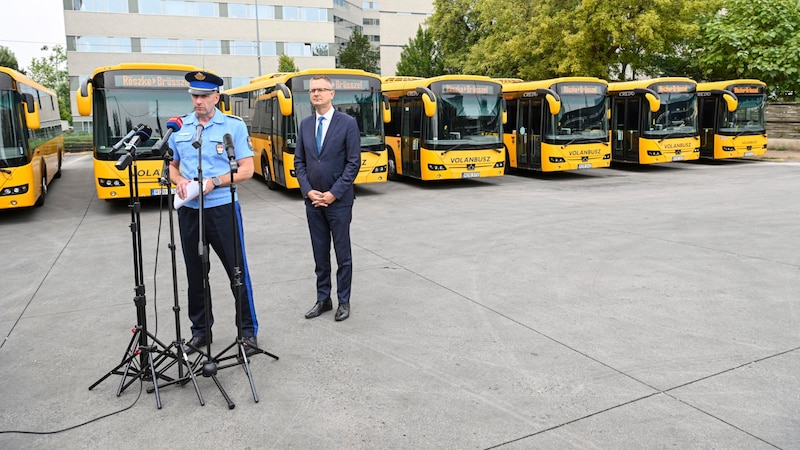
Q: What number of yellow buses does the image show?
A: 7